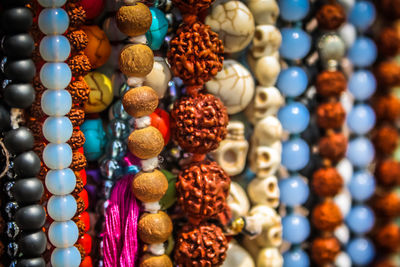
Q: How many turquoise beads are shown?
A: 2